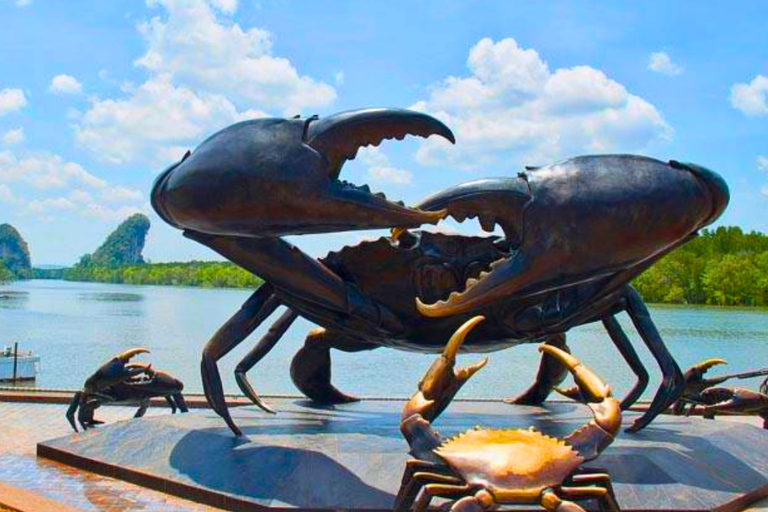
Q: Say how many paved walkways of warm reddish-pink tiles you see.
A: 1